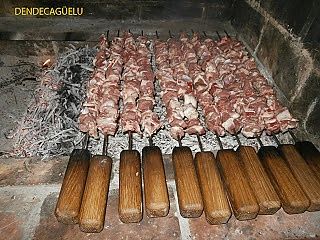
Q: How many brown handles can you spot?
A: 11